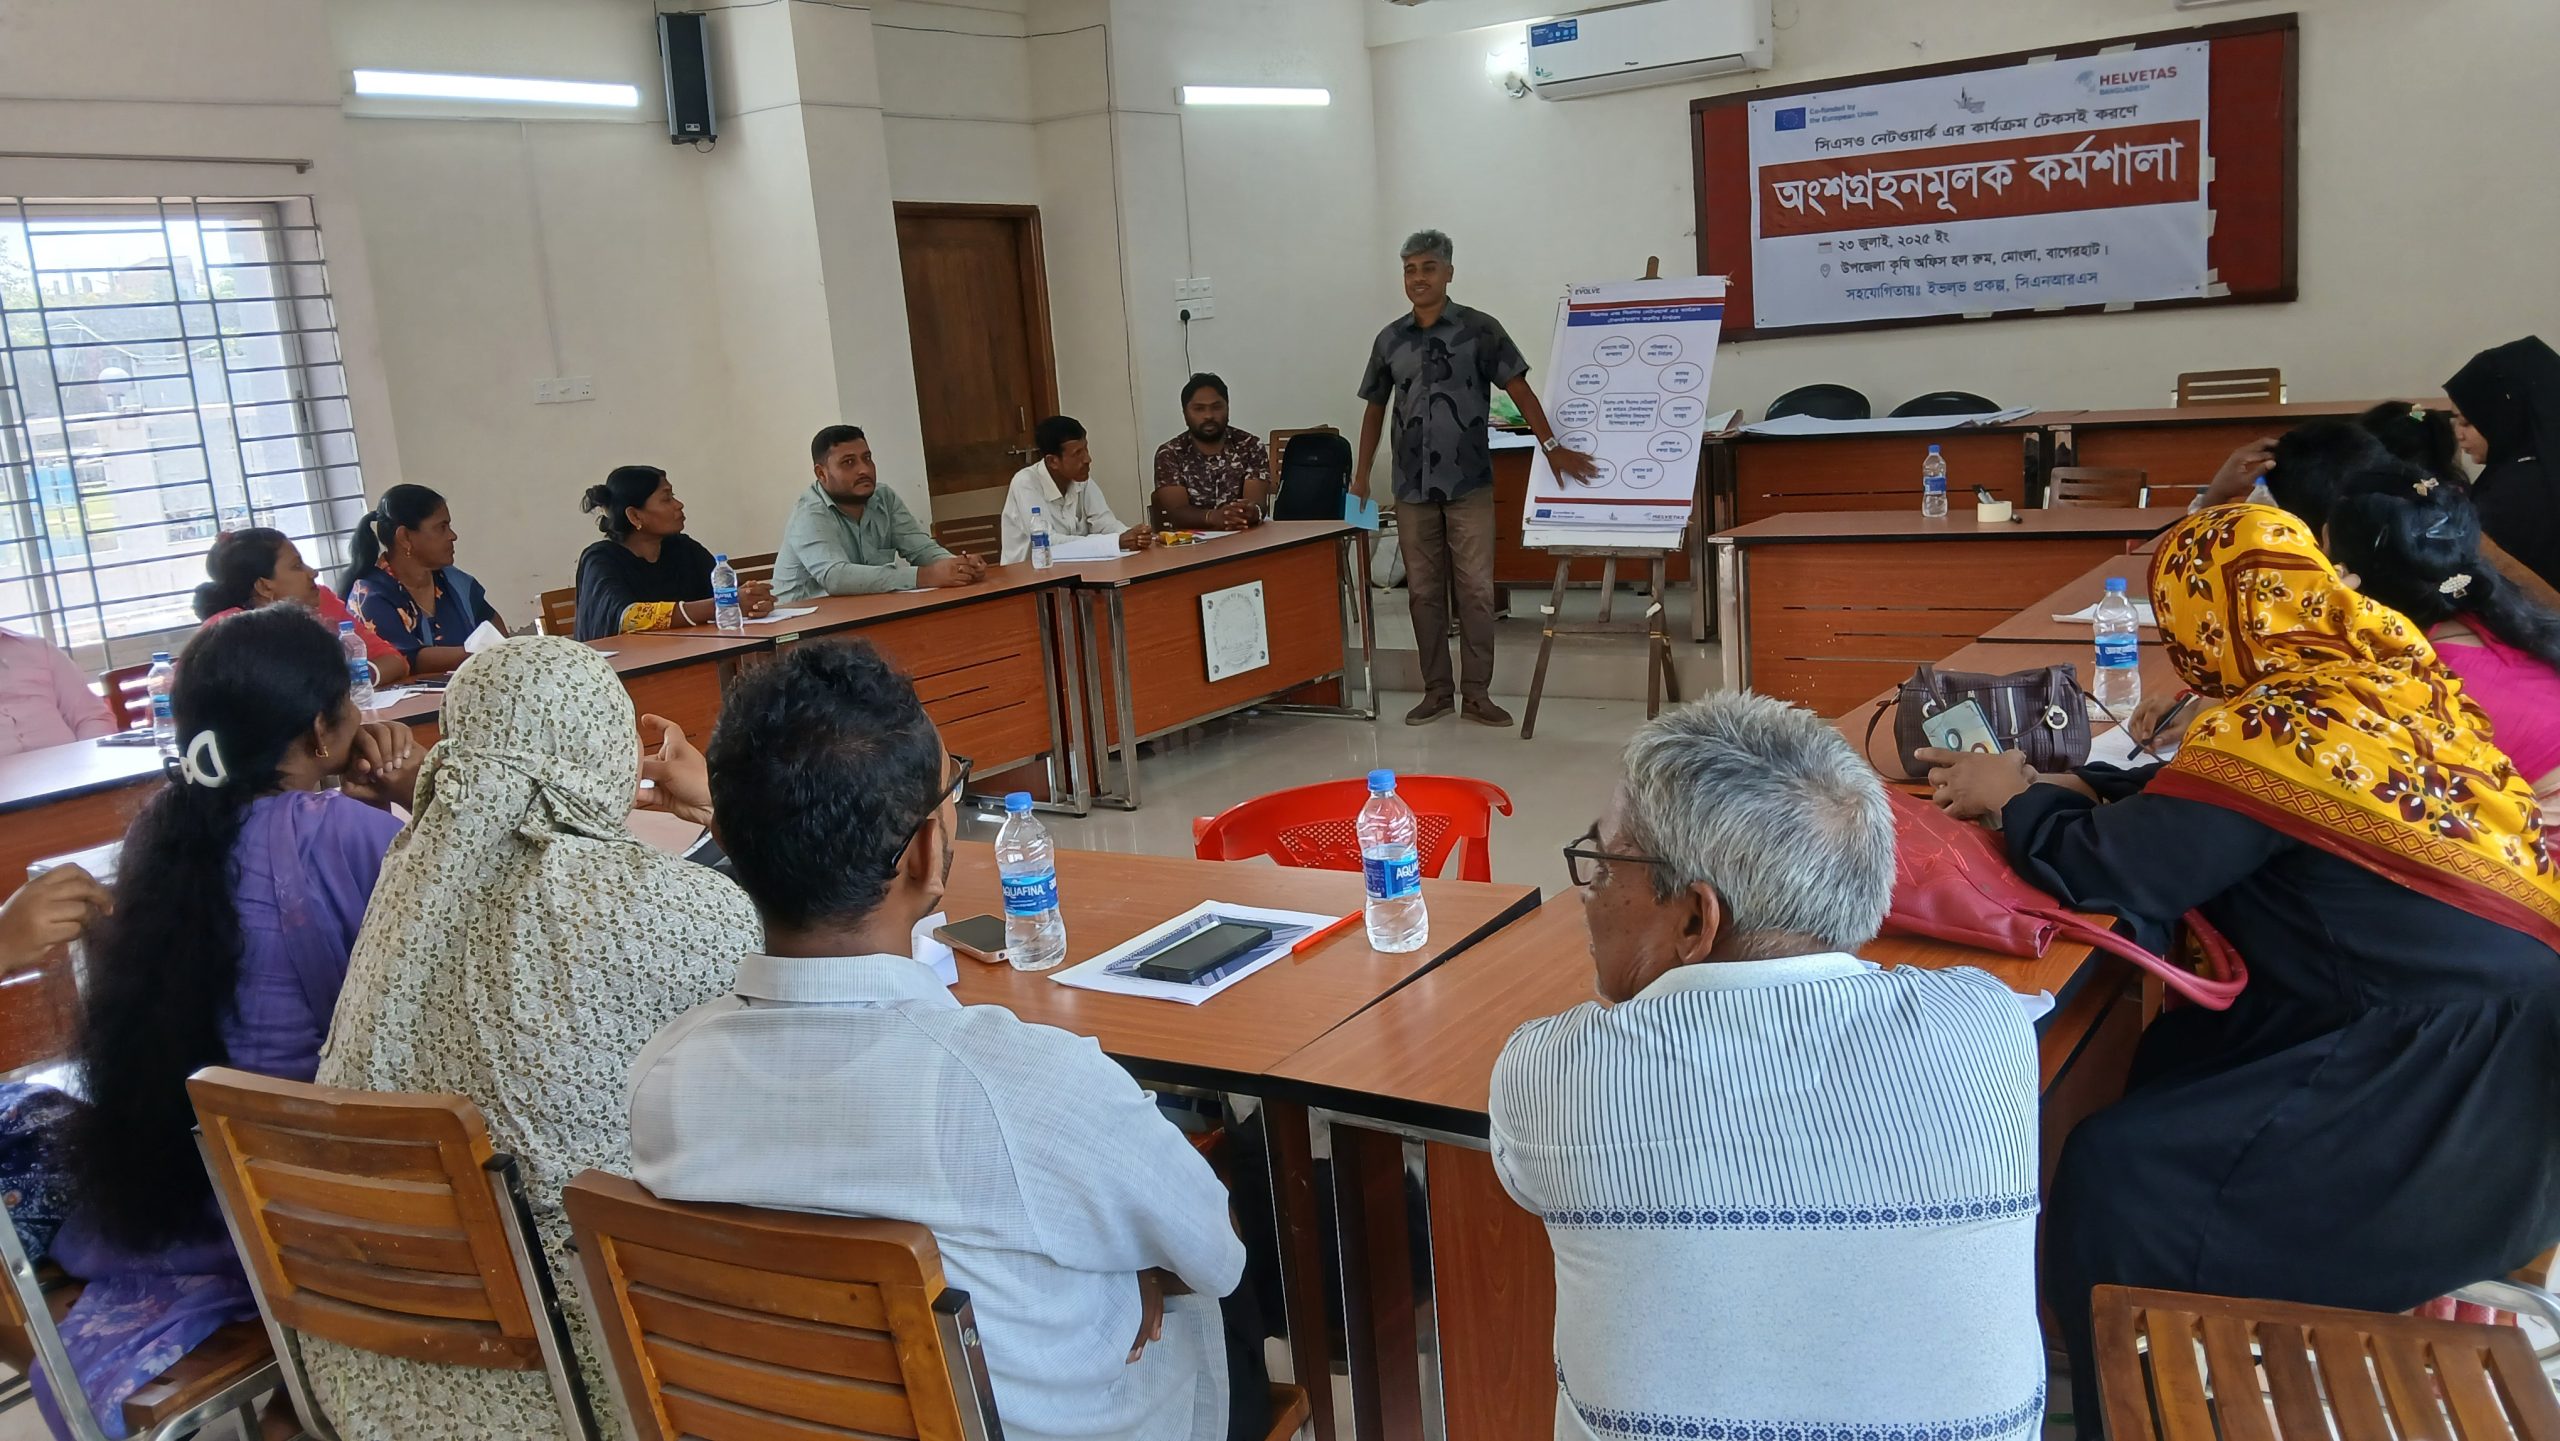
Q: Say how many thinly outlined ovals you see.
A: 10